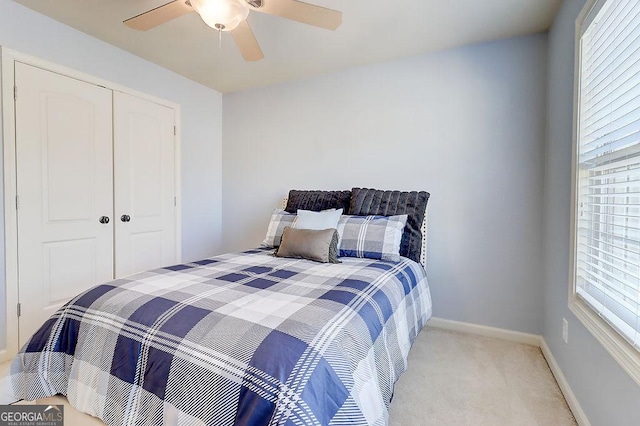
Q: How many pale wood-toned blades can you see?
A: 3